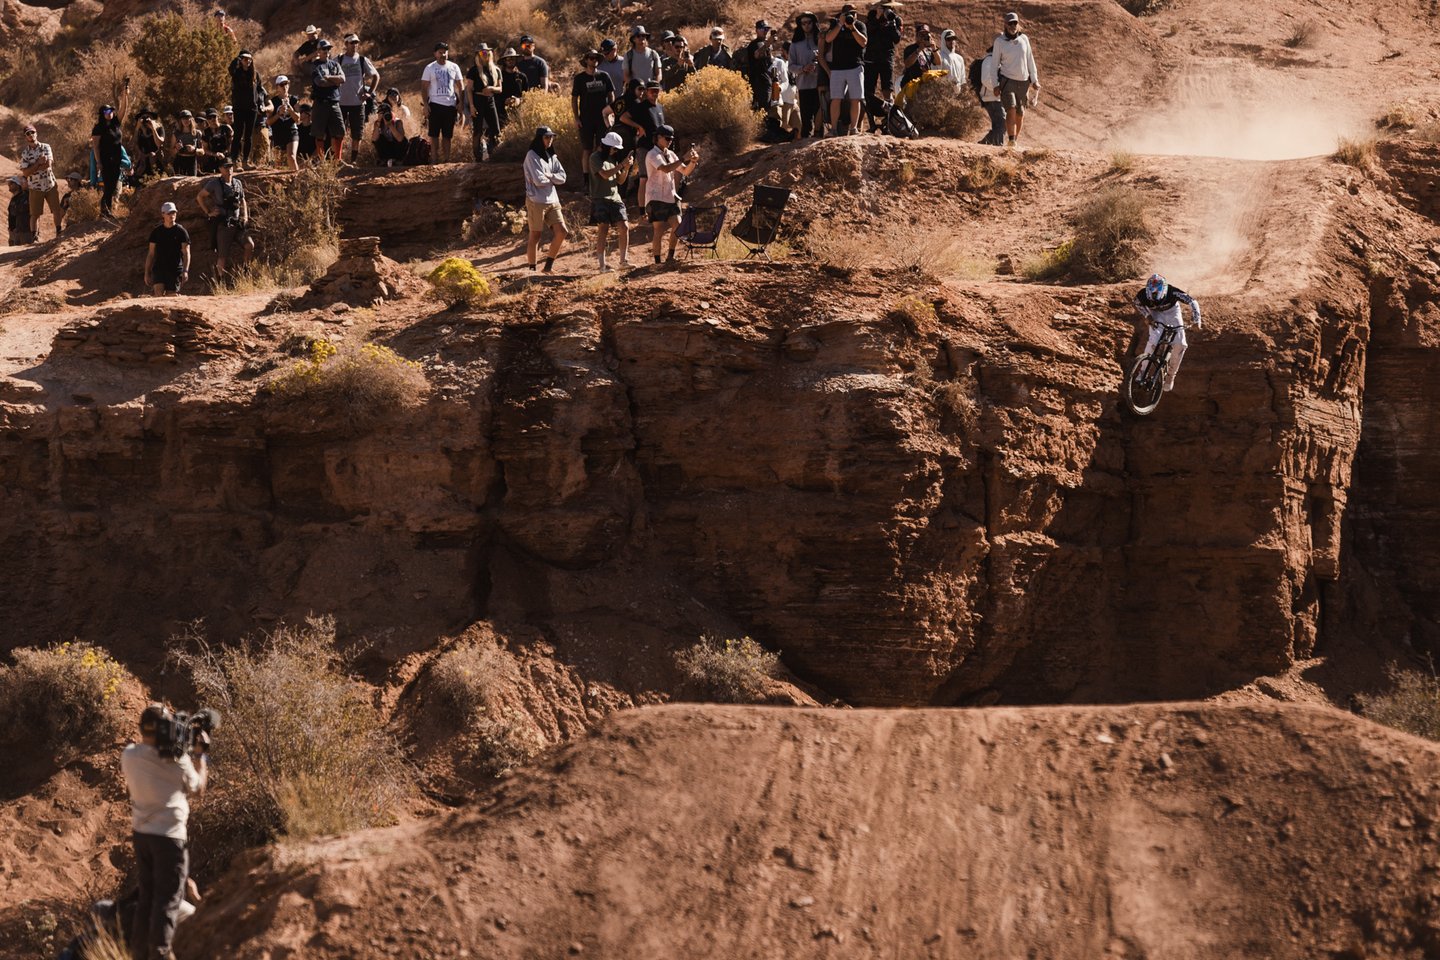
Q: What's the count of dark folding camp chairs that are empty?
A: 2